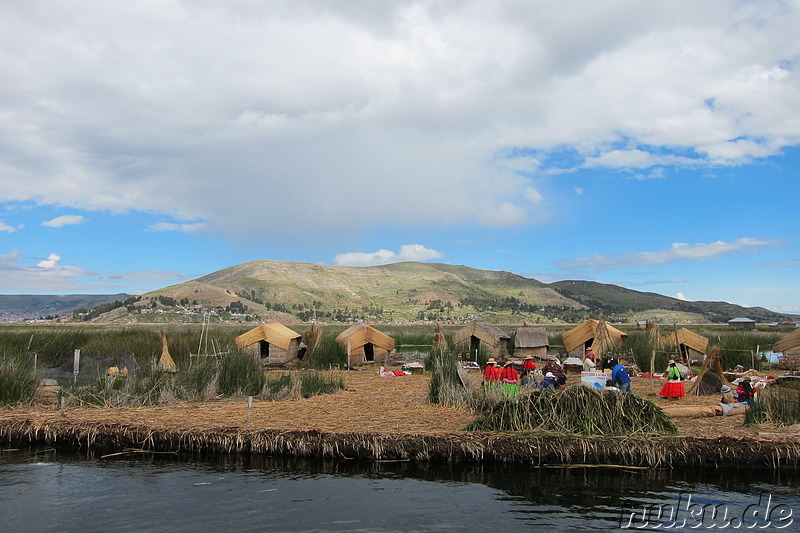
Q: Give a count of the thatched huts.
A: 7